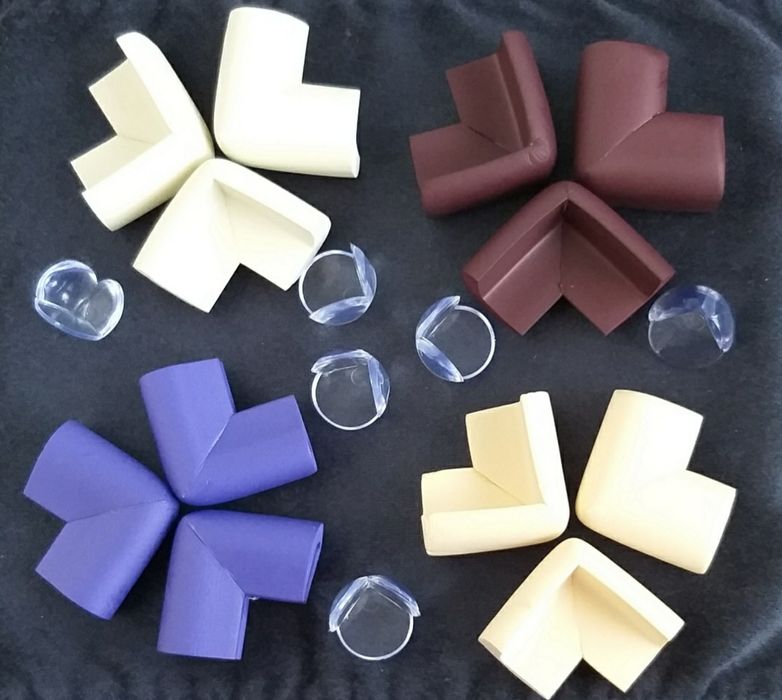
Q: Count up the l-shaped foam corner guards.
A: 12